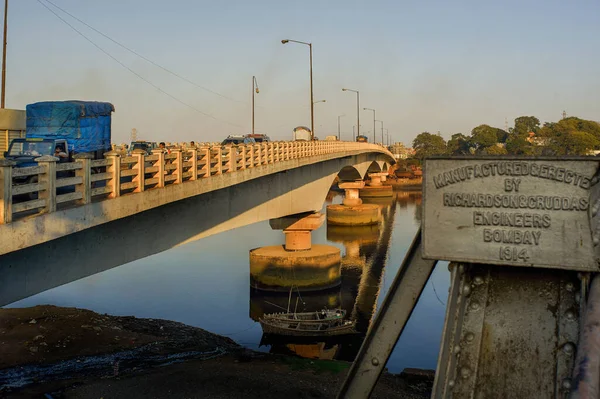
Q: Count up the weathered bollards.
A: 0